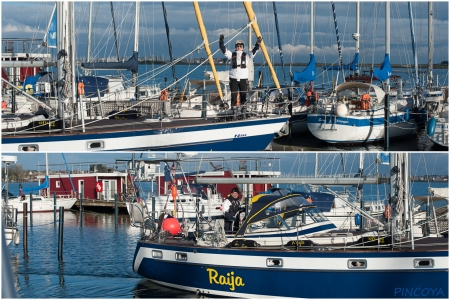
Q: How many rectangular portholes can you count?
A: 7